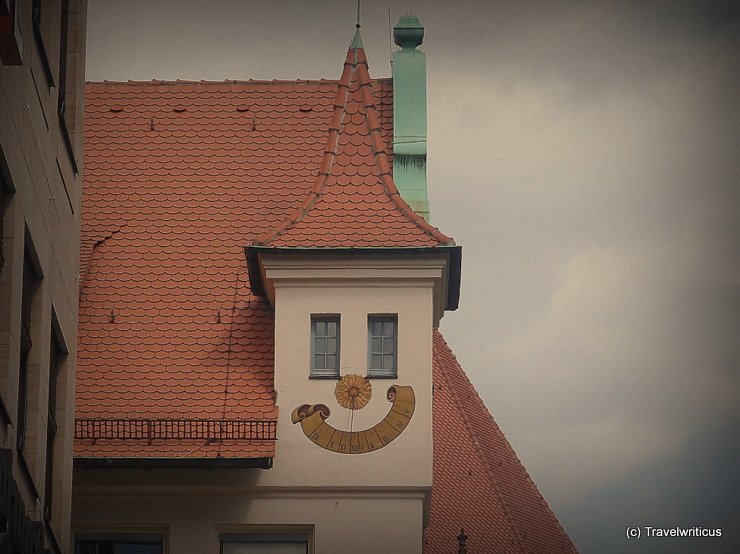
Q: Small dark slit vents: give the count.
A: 4